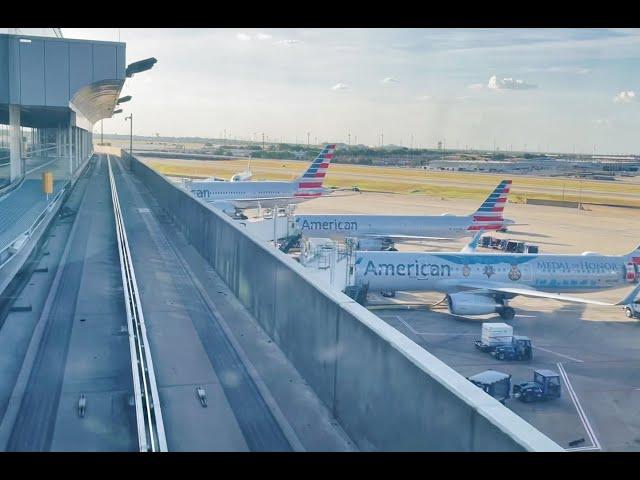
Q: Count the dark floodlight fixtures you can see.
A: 3